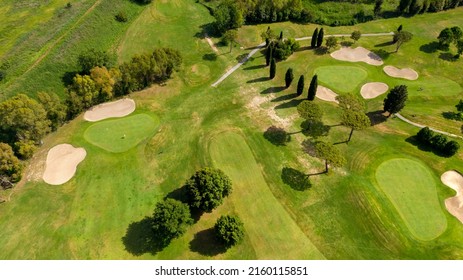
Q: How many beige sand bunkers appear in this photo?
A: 7